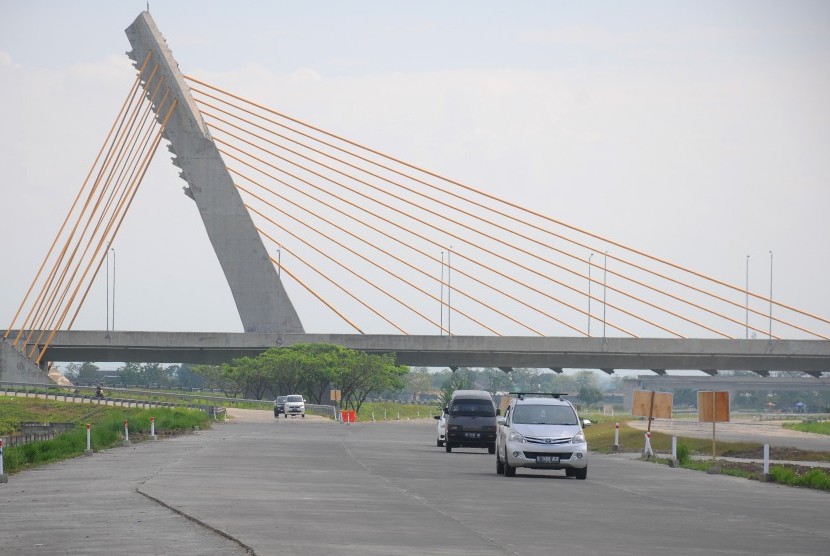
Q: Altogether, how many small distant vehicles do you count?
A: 2